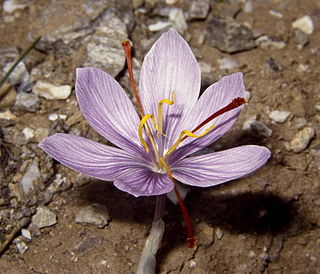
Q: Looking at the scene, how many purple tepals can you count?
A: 6